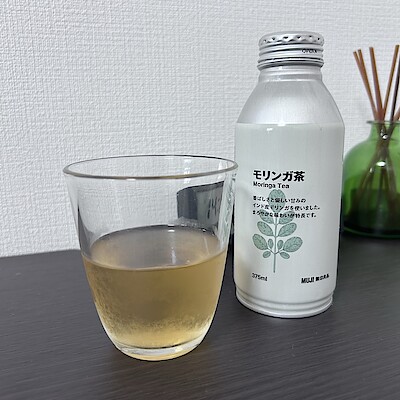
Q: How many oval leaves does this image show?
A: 11